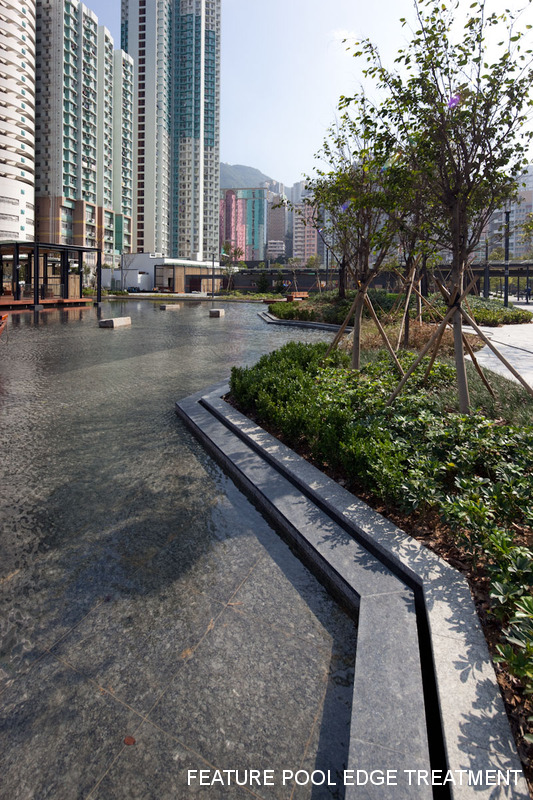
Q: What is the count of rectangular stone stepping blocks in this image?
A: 3